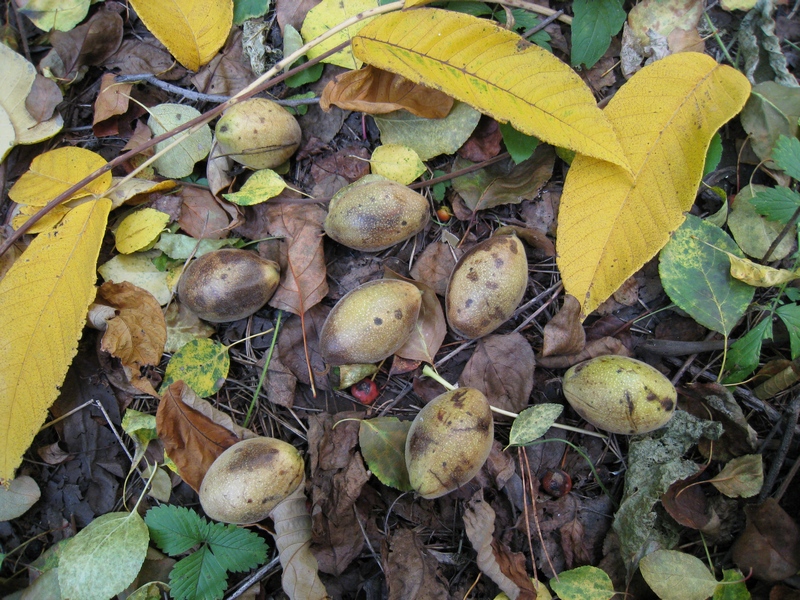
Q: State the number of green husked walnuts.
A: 8